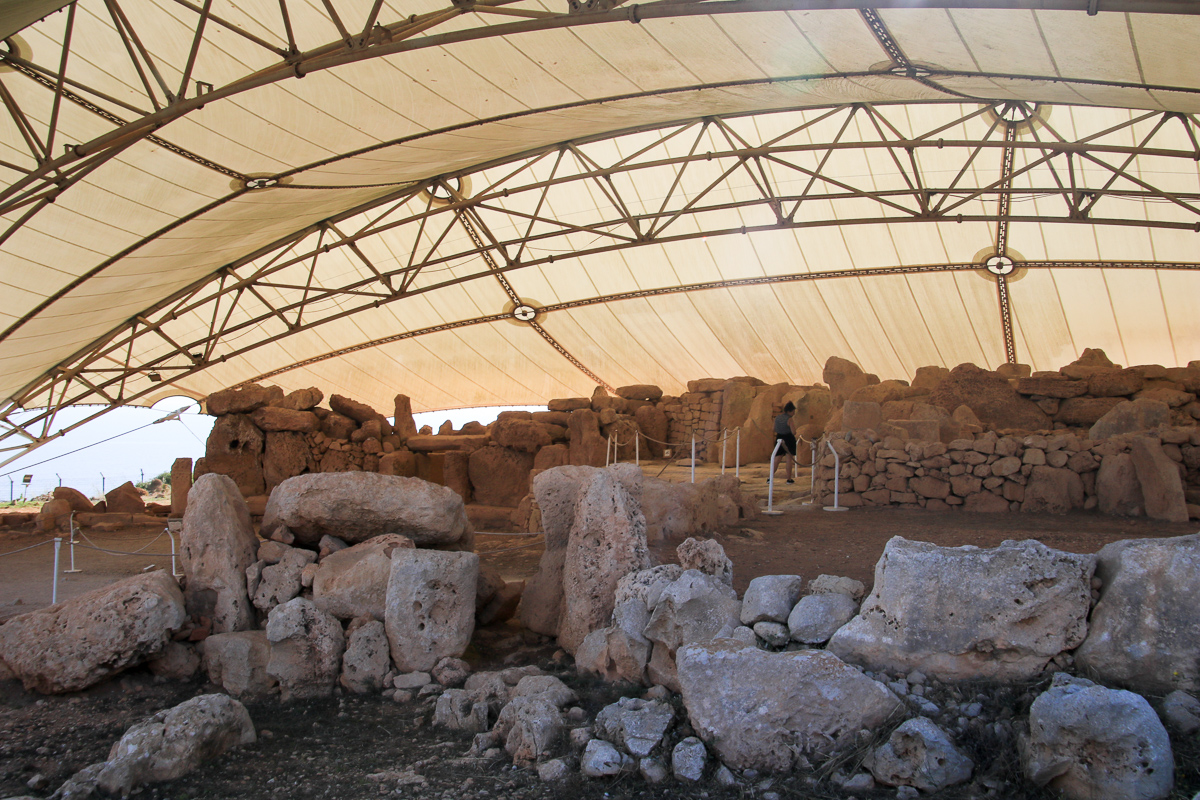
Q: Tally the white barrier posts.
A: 14